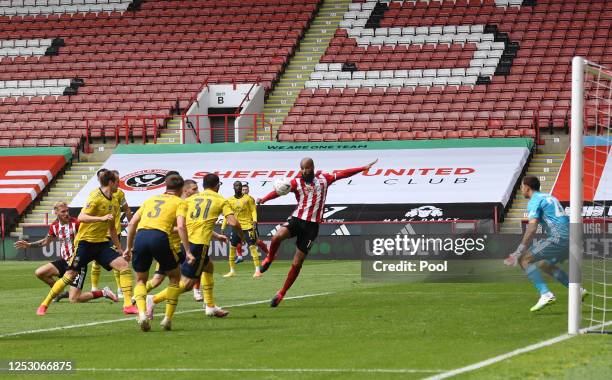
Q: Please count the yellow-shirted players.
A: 6